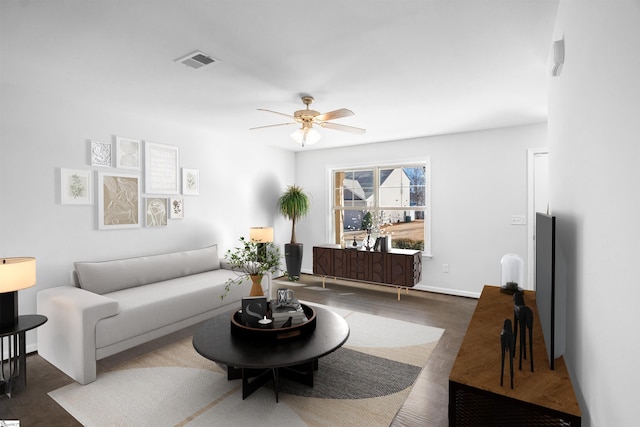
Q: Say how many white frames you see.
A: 8